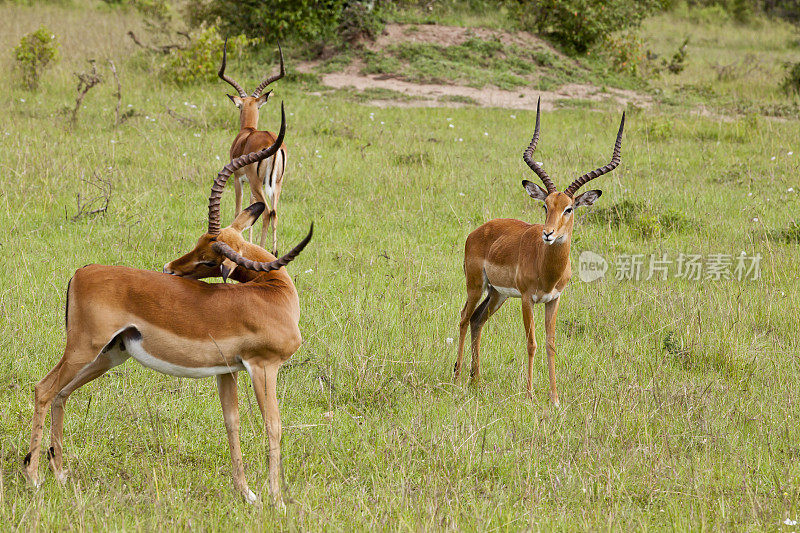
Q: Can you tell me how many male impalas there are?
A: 3